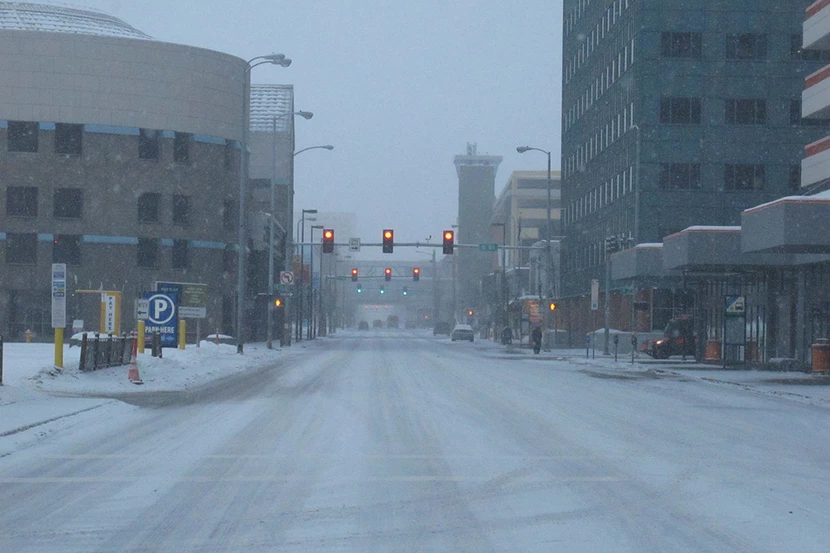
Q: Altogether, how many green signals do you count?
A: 3